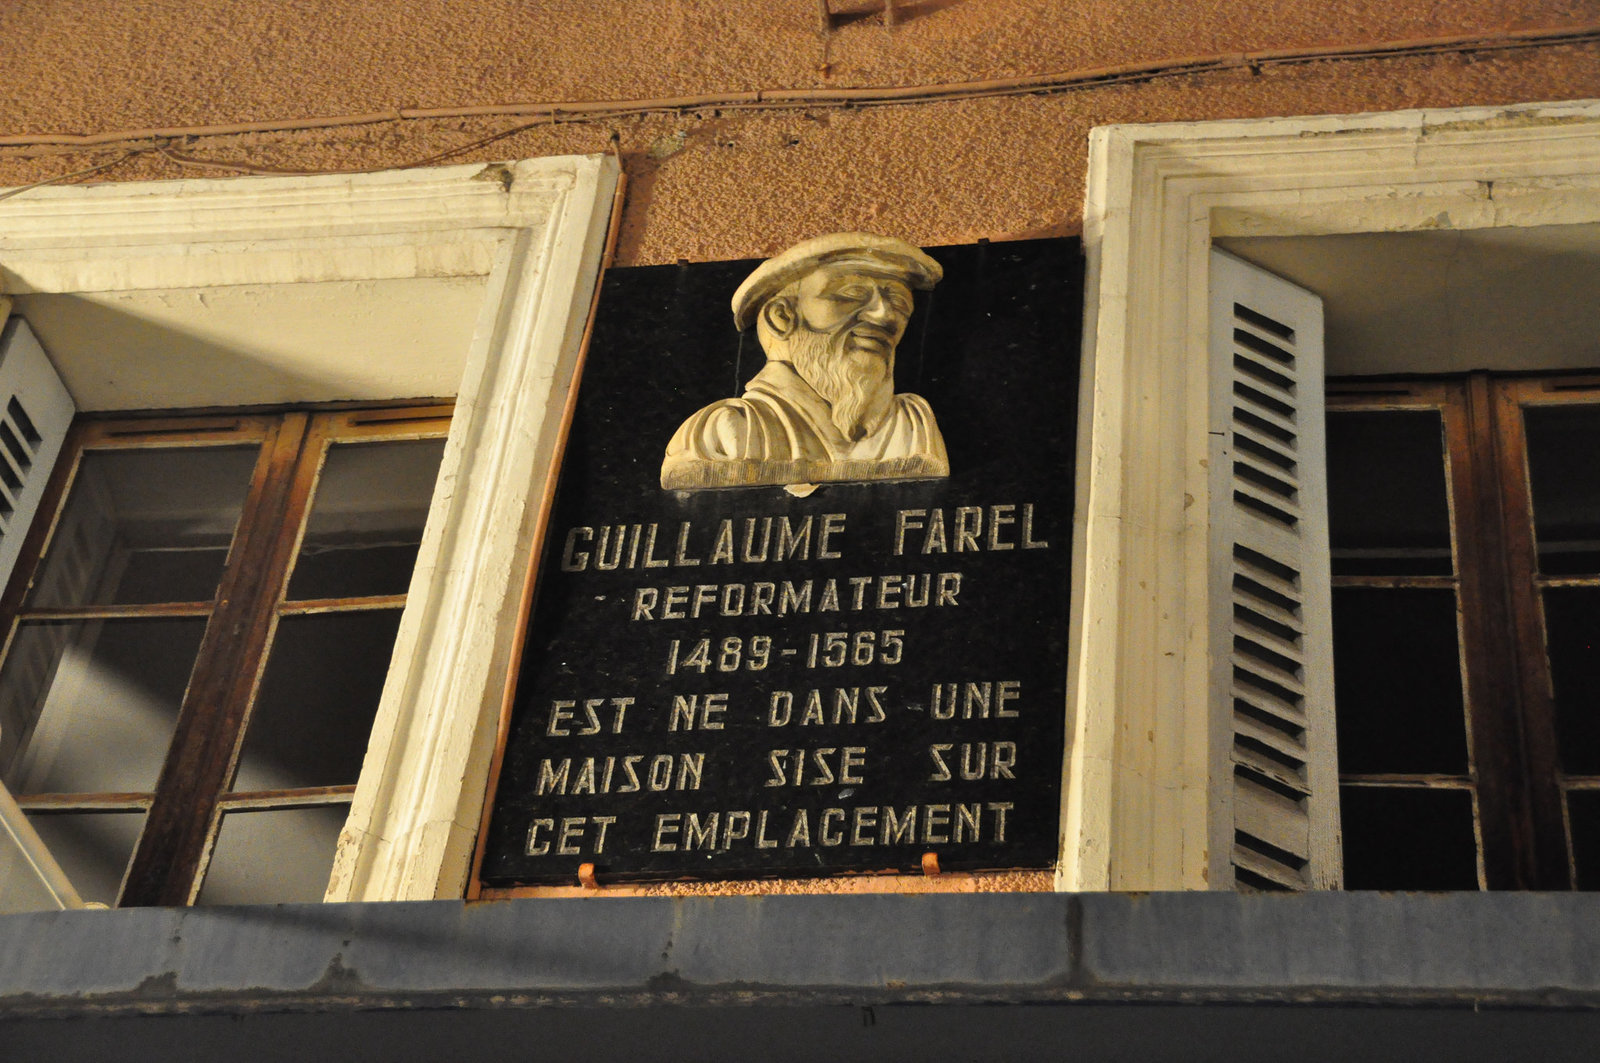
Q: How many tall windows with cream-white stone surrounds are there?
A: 2